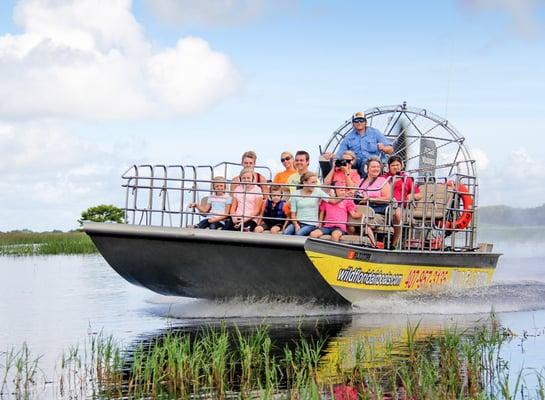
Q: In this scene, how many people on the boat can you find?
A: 12